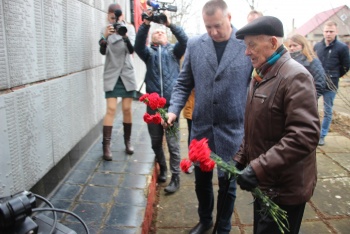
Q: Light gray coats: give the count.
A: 1